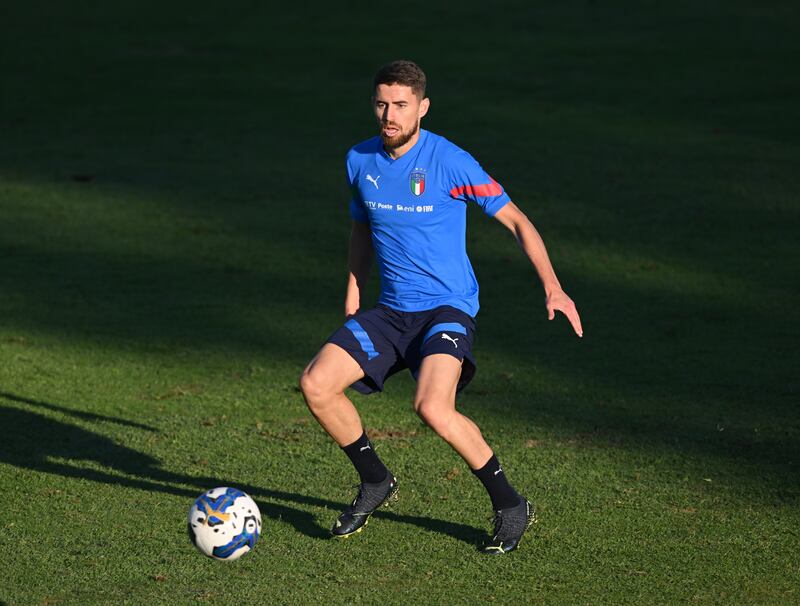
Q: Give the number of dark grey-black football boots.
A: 2